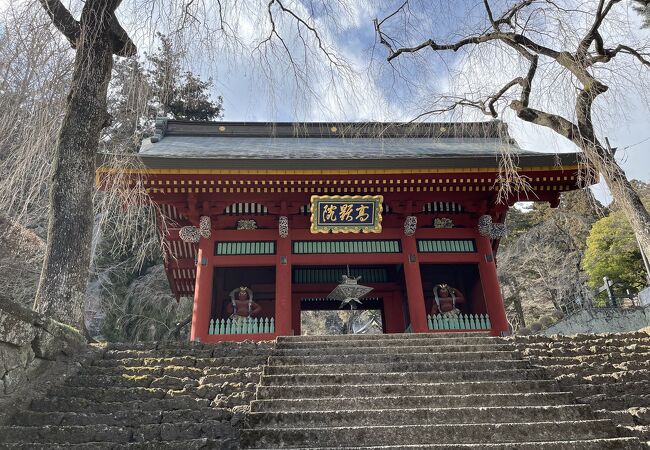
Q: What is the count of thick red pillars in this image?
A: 4